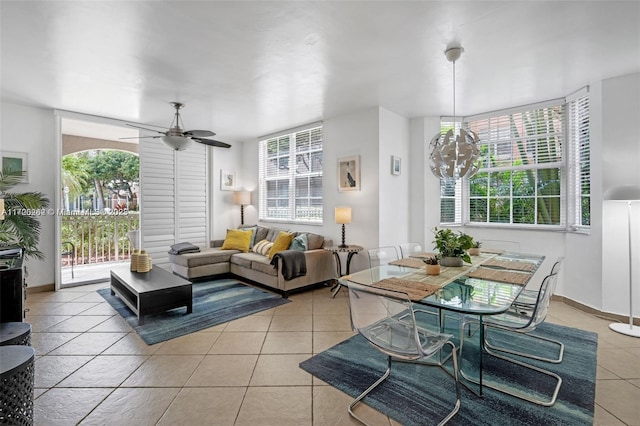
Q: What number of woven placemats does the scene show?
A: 6